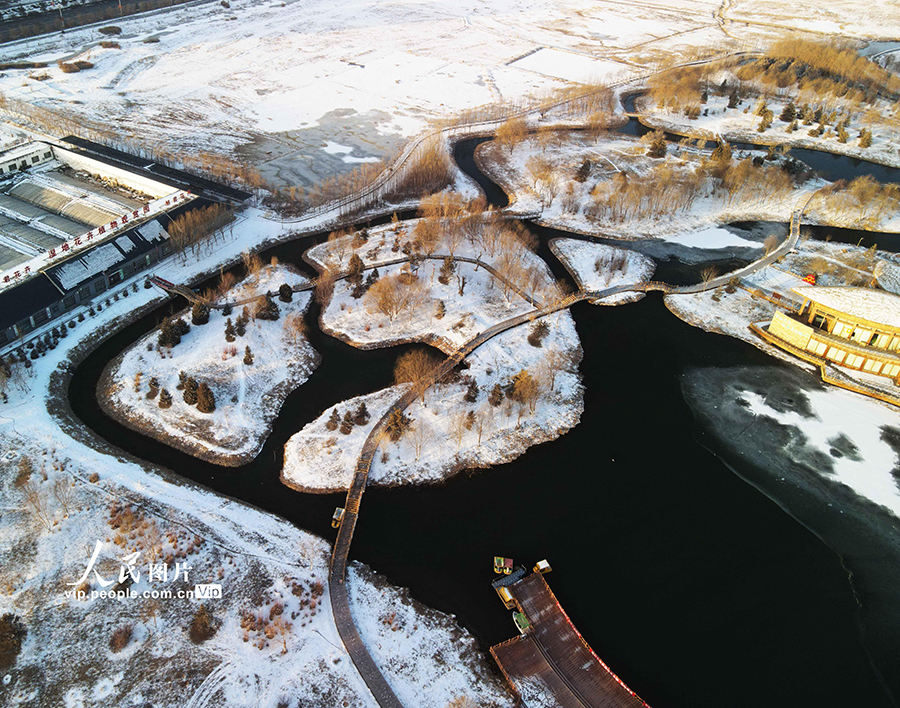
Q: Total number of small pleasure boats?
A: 6